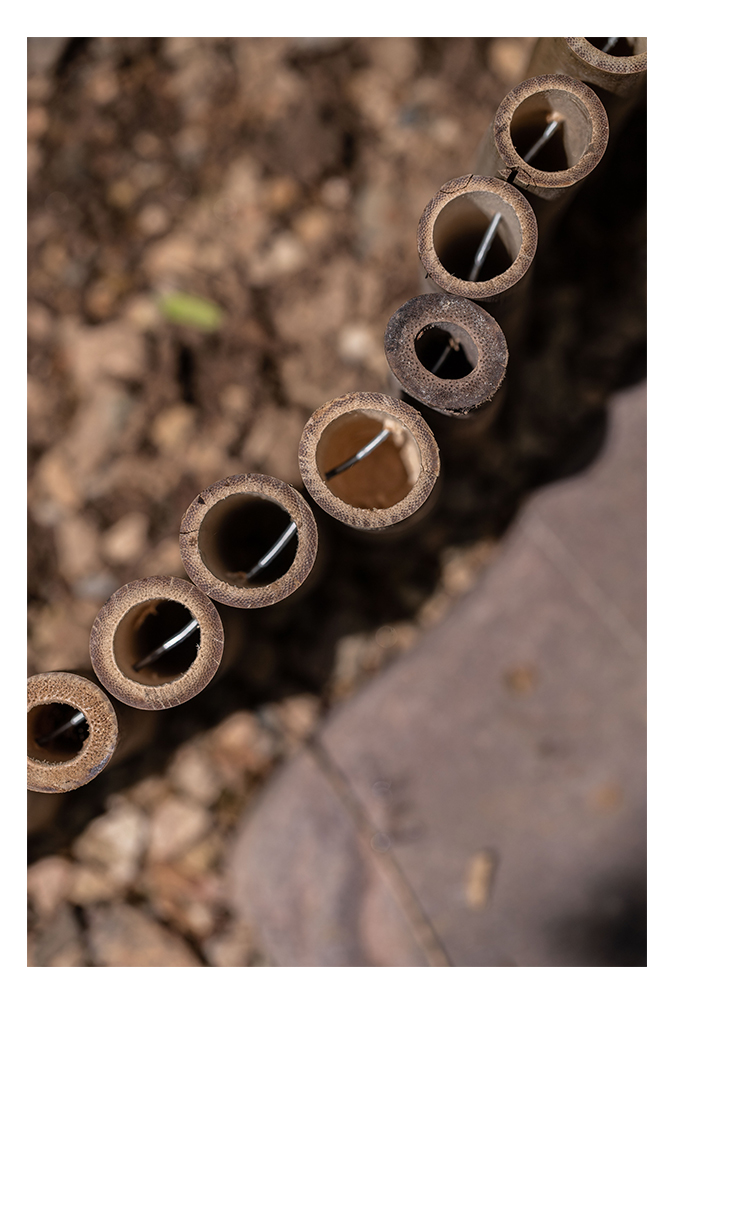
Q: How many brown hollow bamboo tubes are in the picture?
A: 8